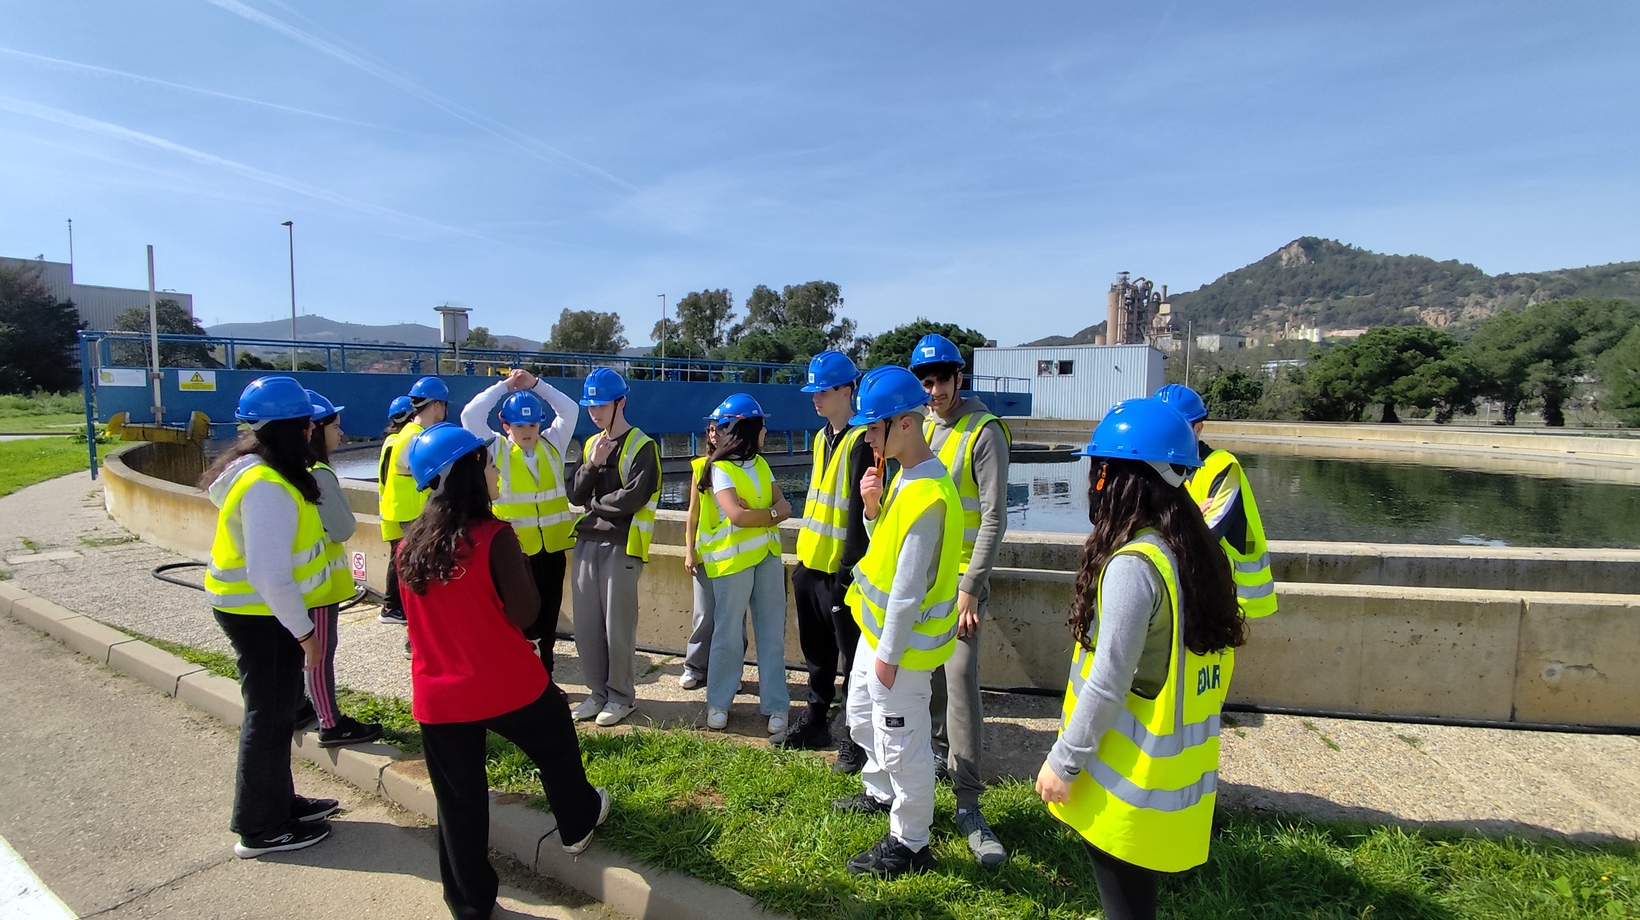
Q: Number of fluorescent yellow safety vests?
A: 13